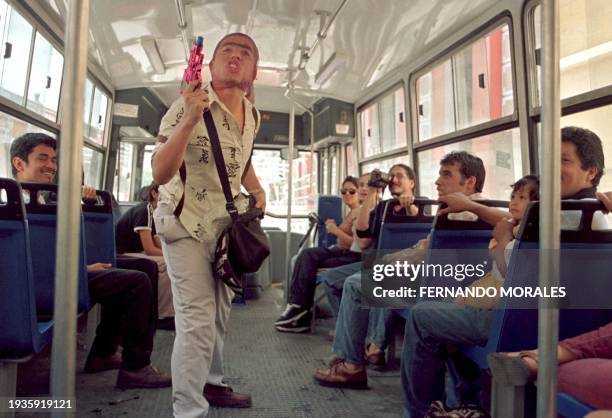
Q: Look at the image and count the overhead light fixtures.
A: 2